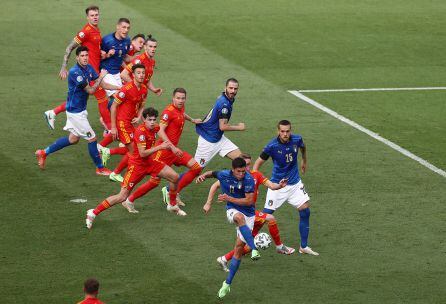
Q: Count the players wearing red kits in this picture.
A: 8